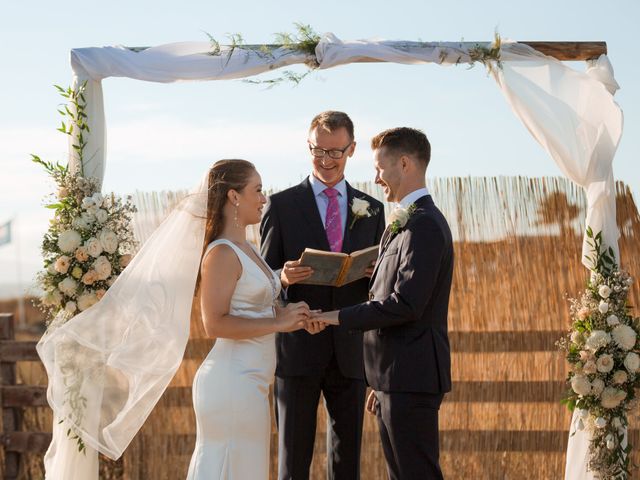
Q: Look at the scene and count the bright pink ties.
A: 1